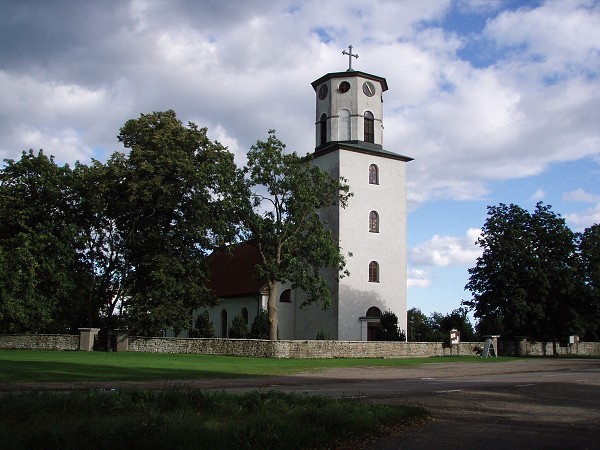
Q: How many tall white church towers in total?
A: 1